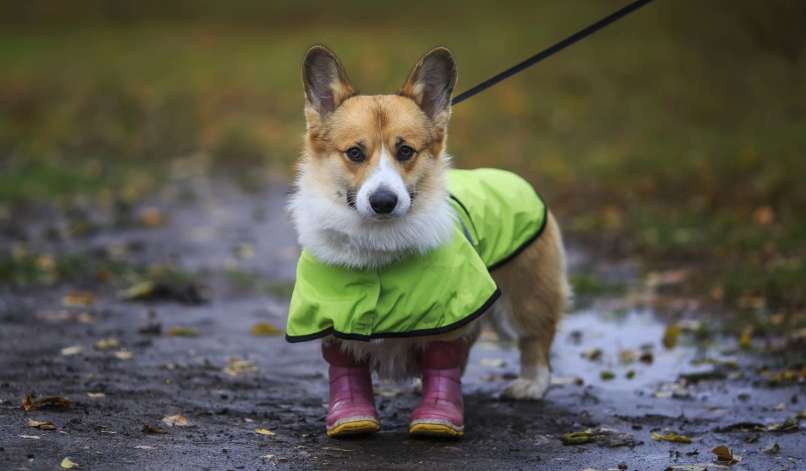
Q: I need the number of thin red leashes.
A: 0